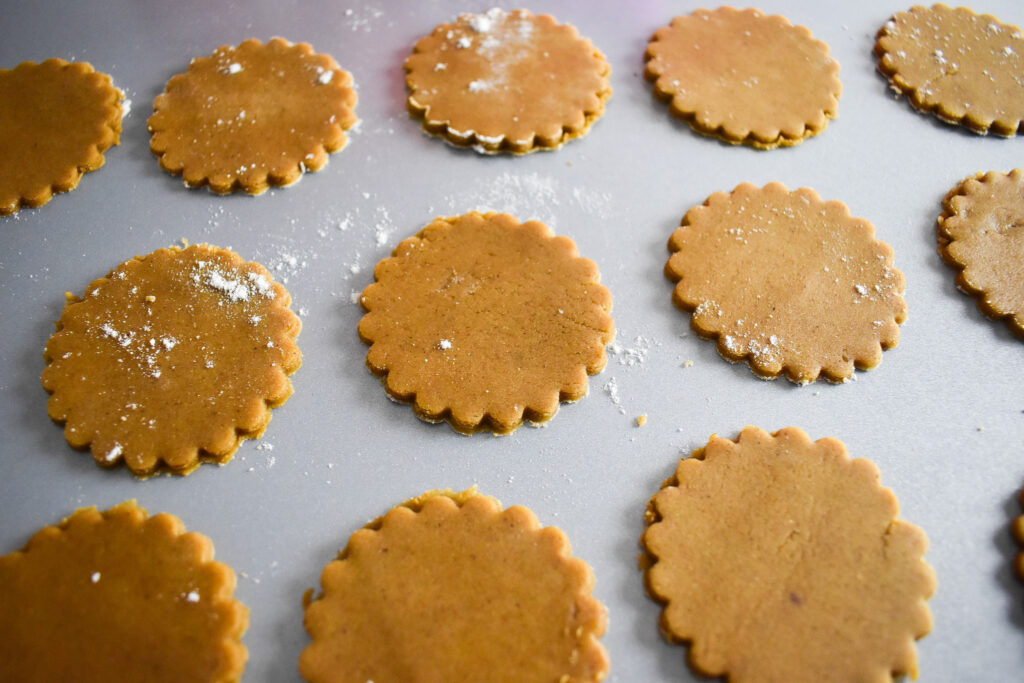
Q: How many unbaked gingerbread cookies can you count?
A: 13